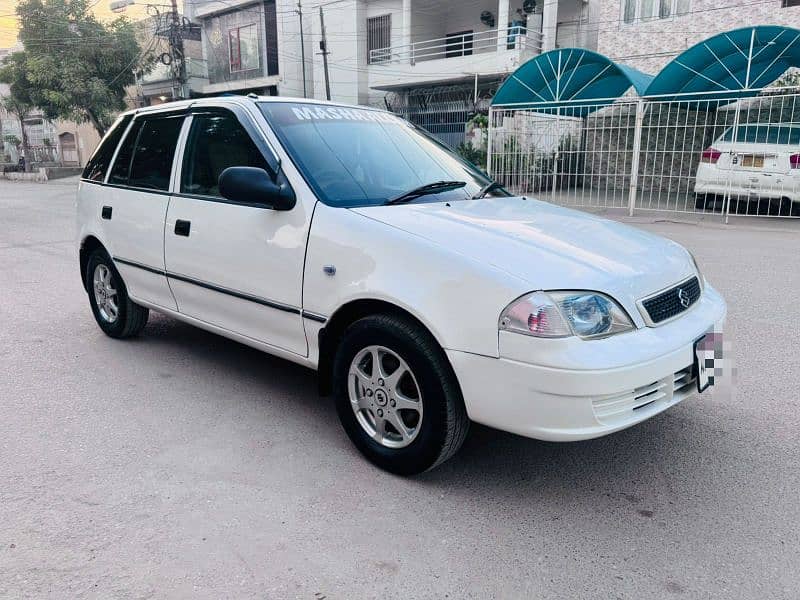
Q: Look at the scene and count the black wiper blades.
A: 2